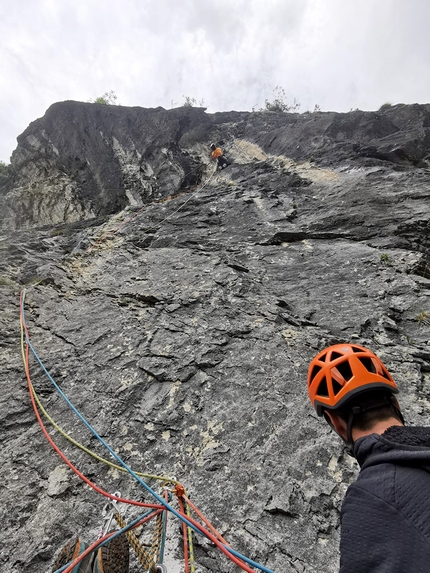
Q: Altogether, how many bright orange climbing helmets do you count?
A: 1